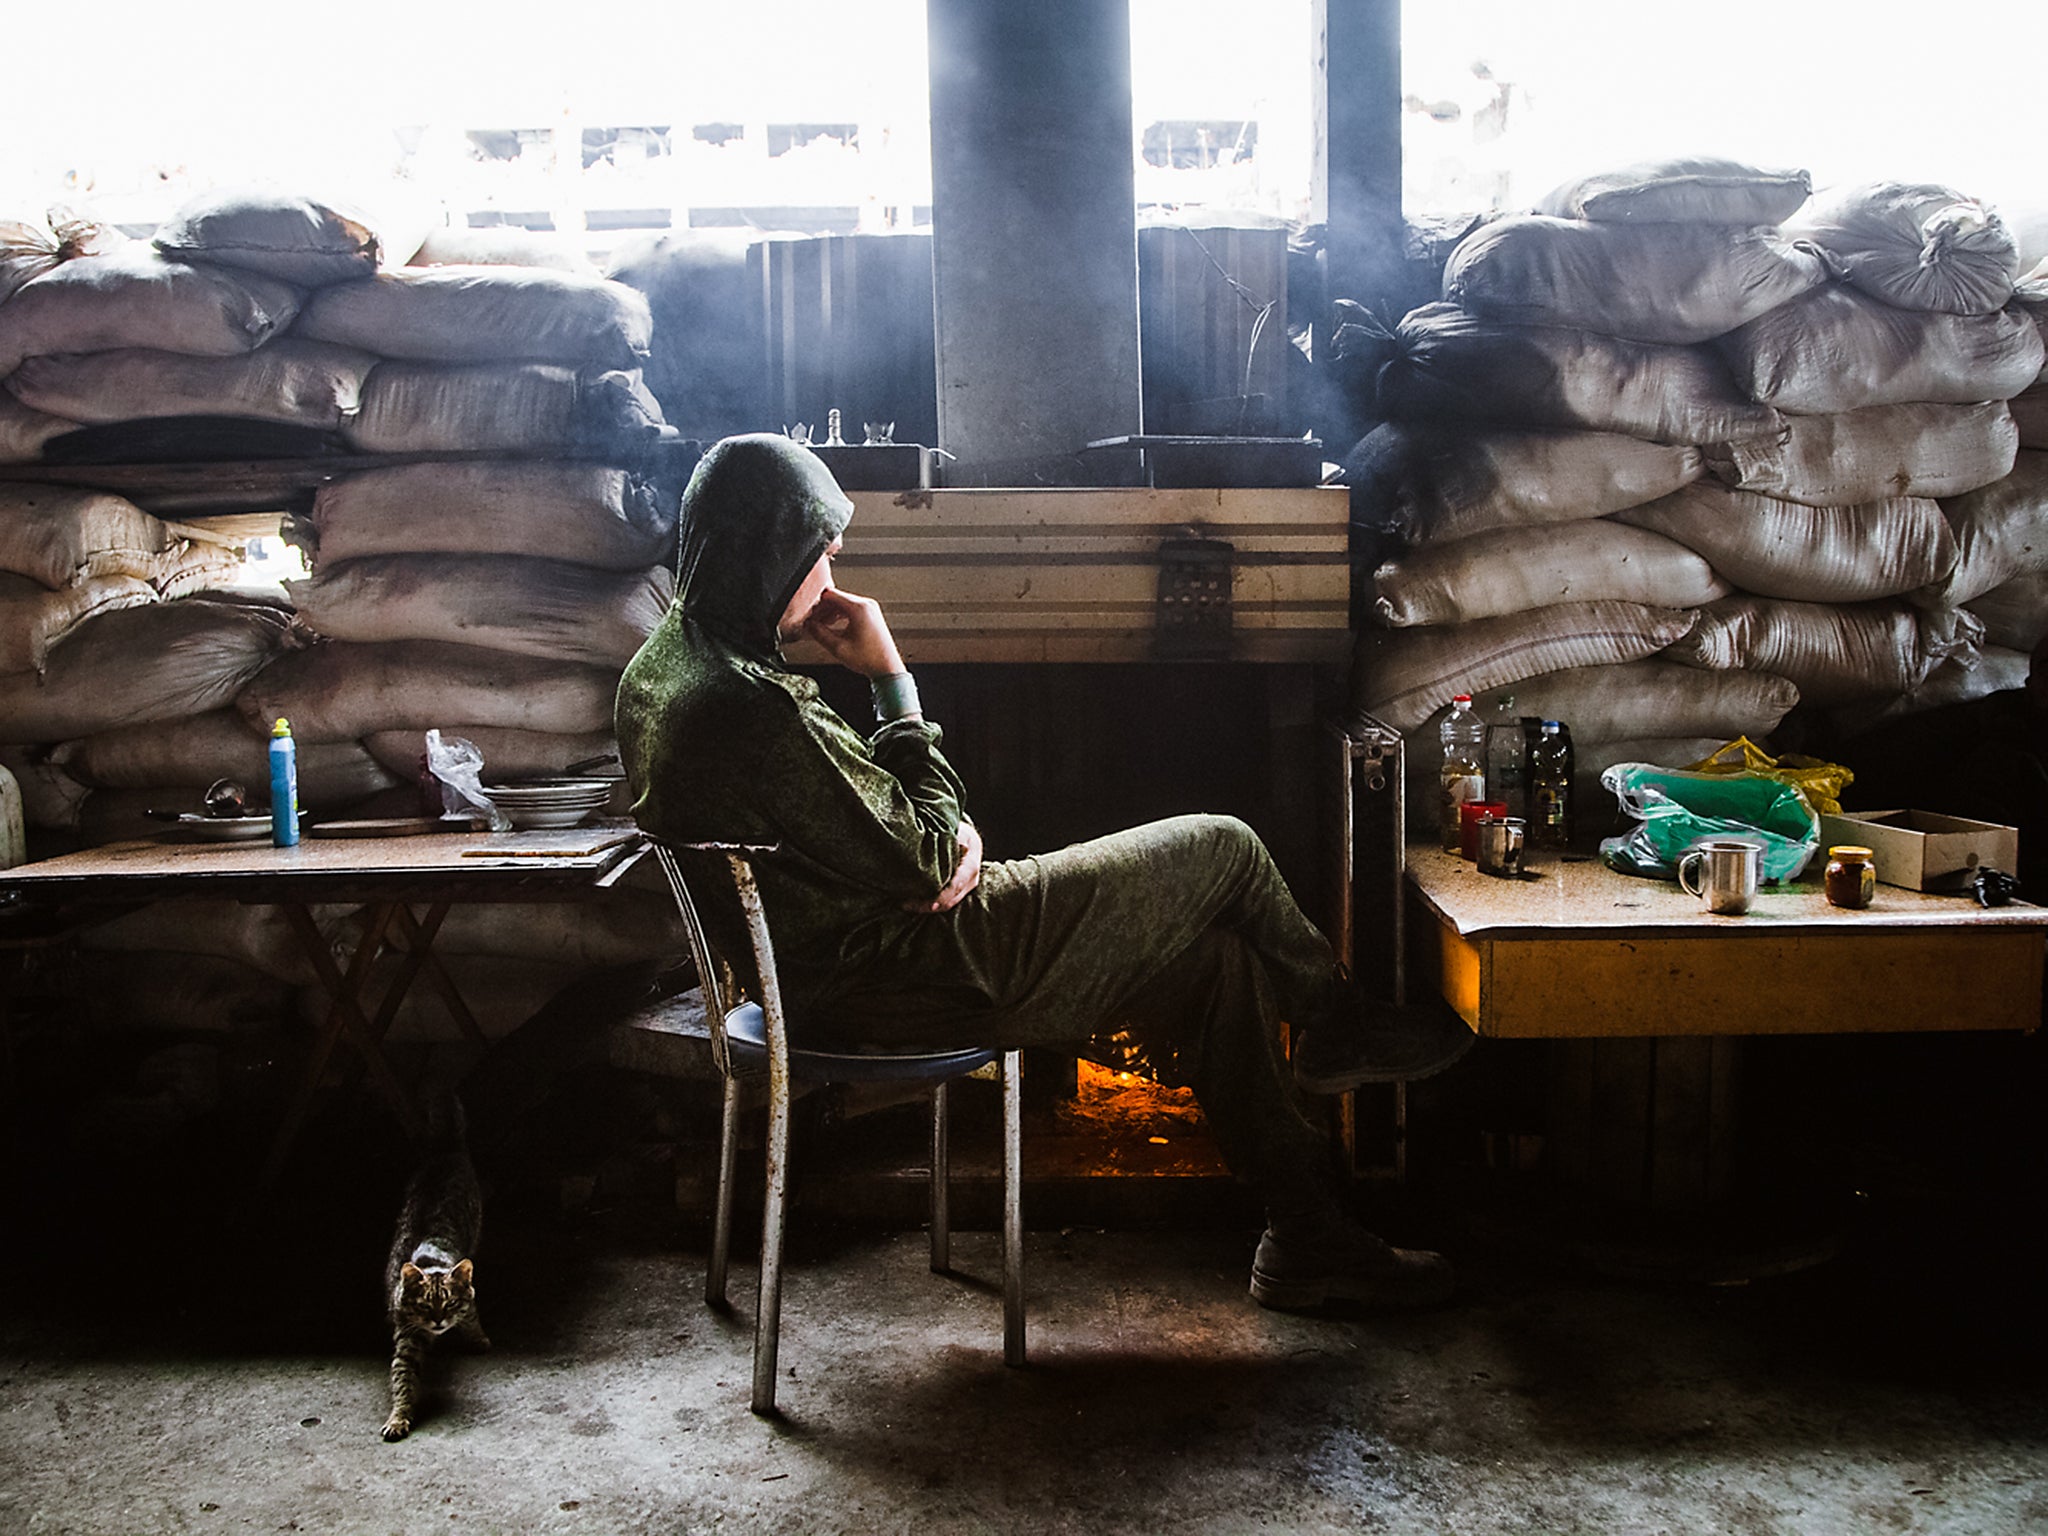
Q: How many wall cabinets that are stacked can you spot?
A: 0